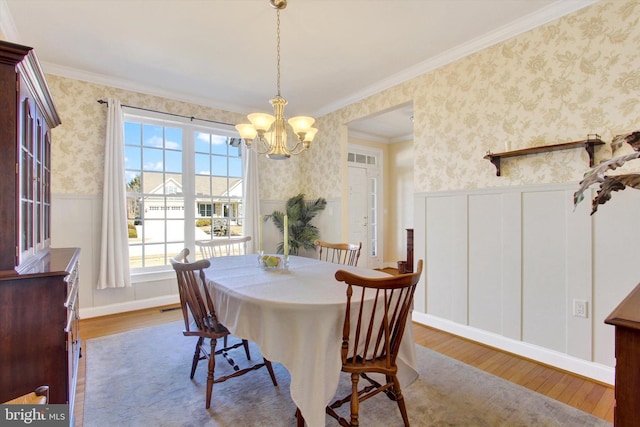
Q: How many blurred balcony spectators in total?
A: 0